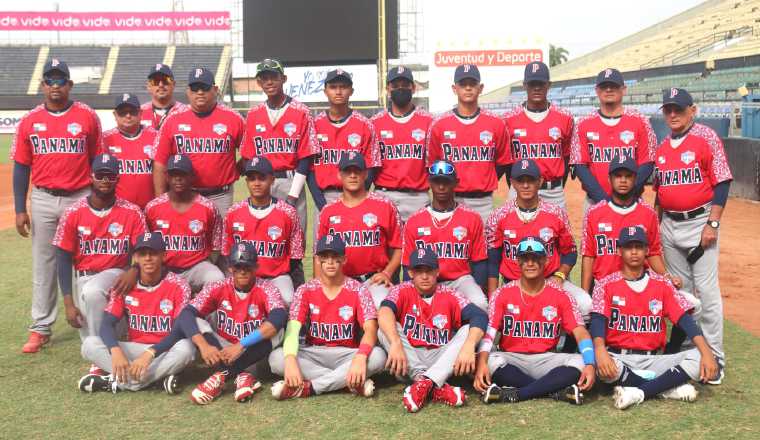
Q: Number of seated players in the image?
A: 6